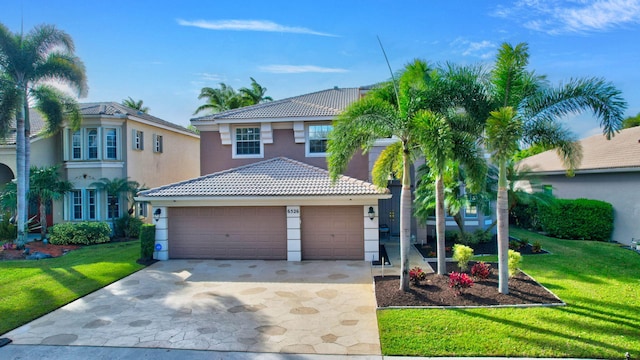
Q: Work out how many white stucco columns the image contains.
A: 3